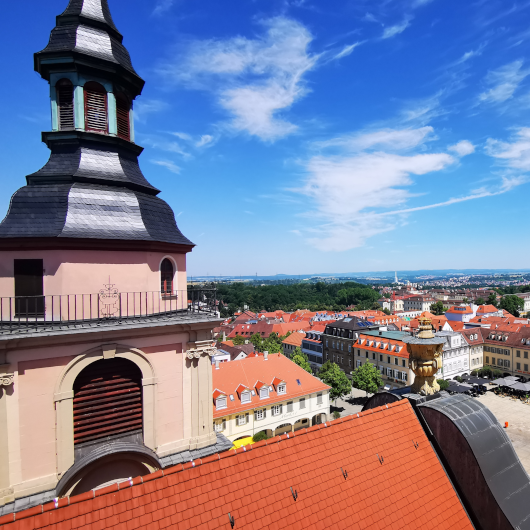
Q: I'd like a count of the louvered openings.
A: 4